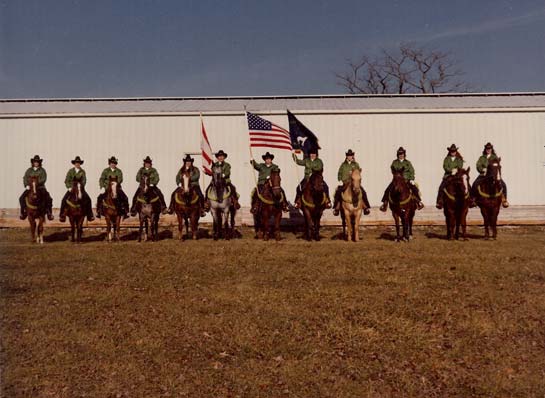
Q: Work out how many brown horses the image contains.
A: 10